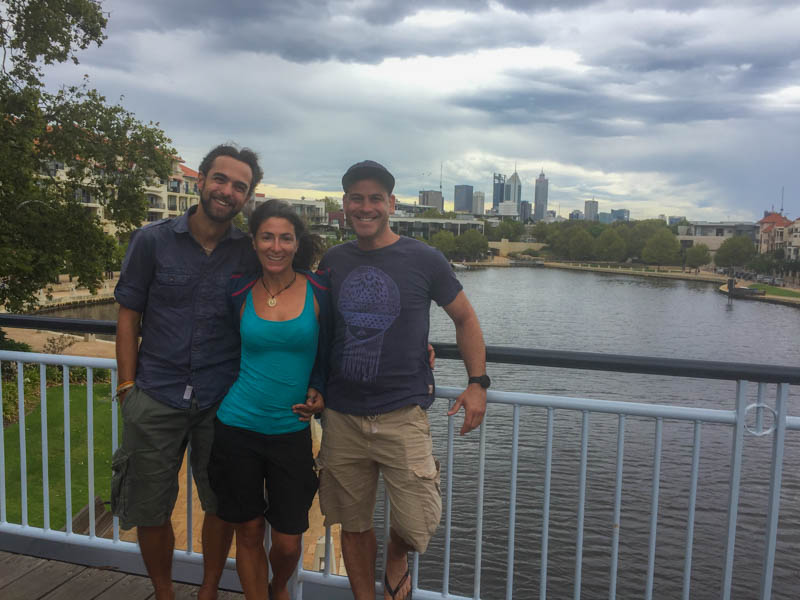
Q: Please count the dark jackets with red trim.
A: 1